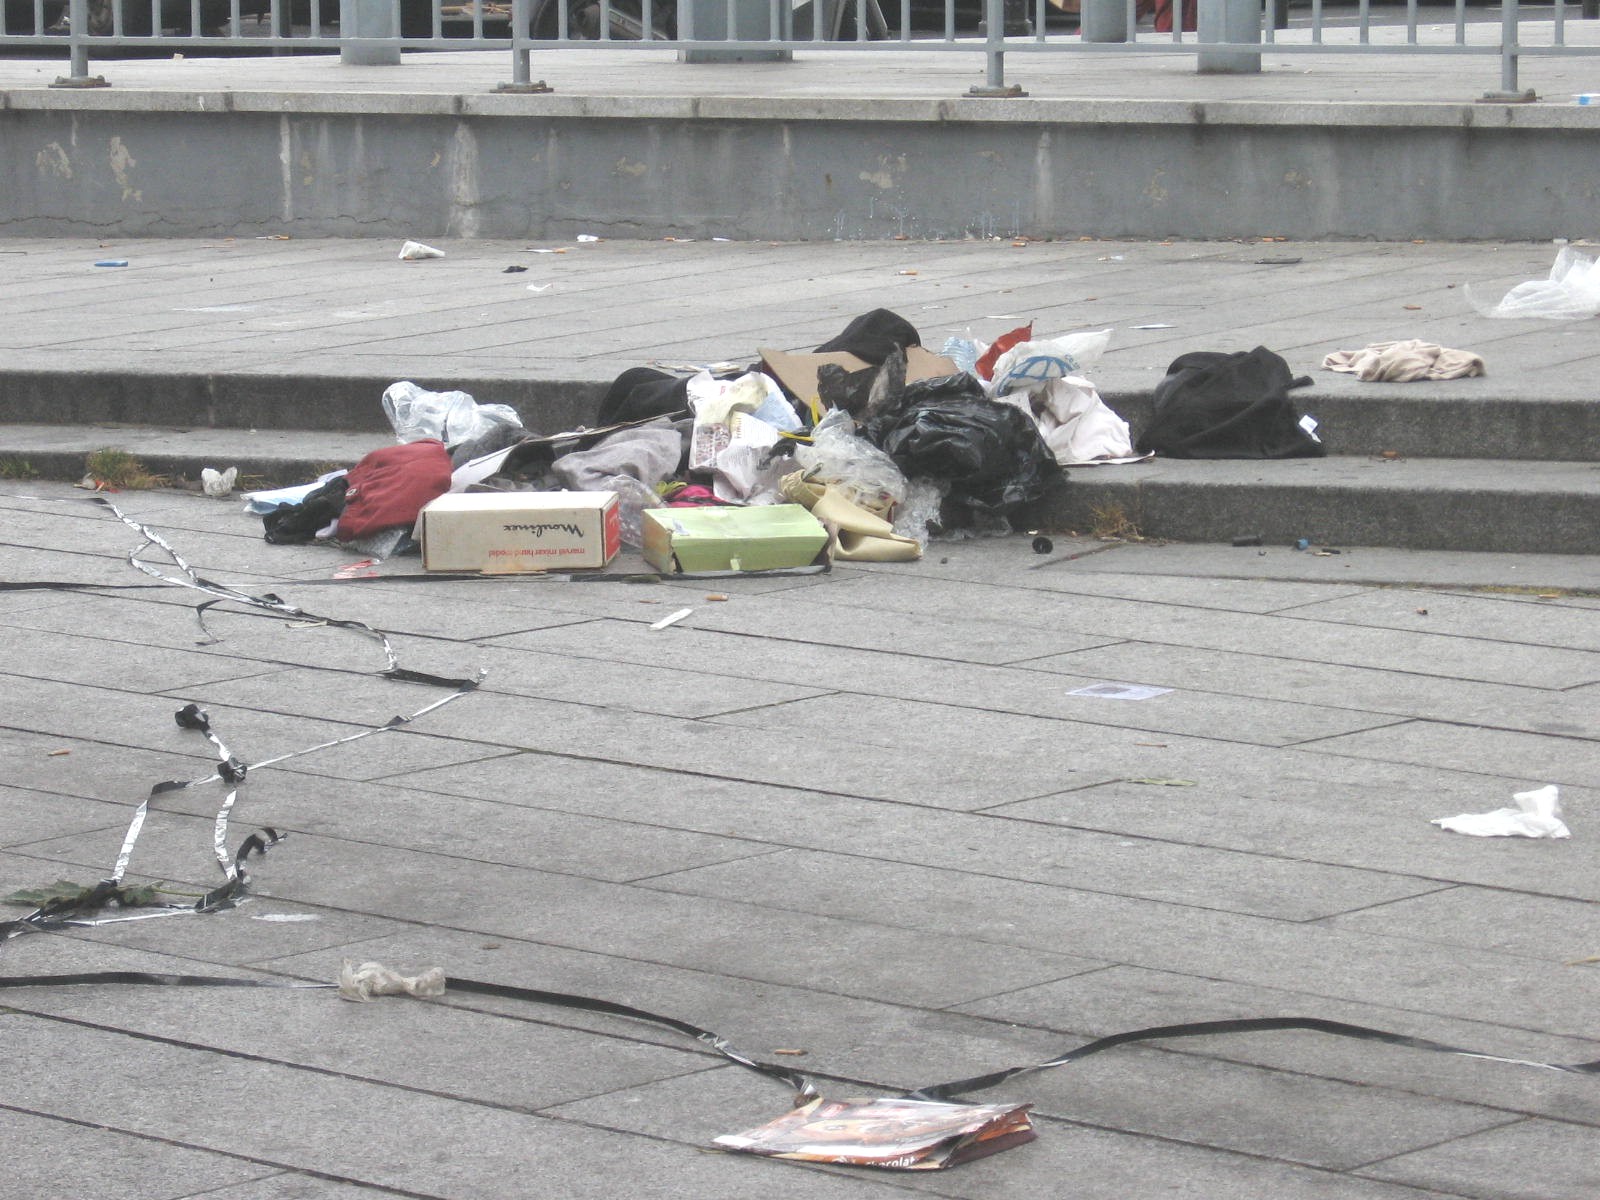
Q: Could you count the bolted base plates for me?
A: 4